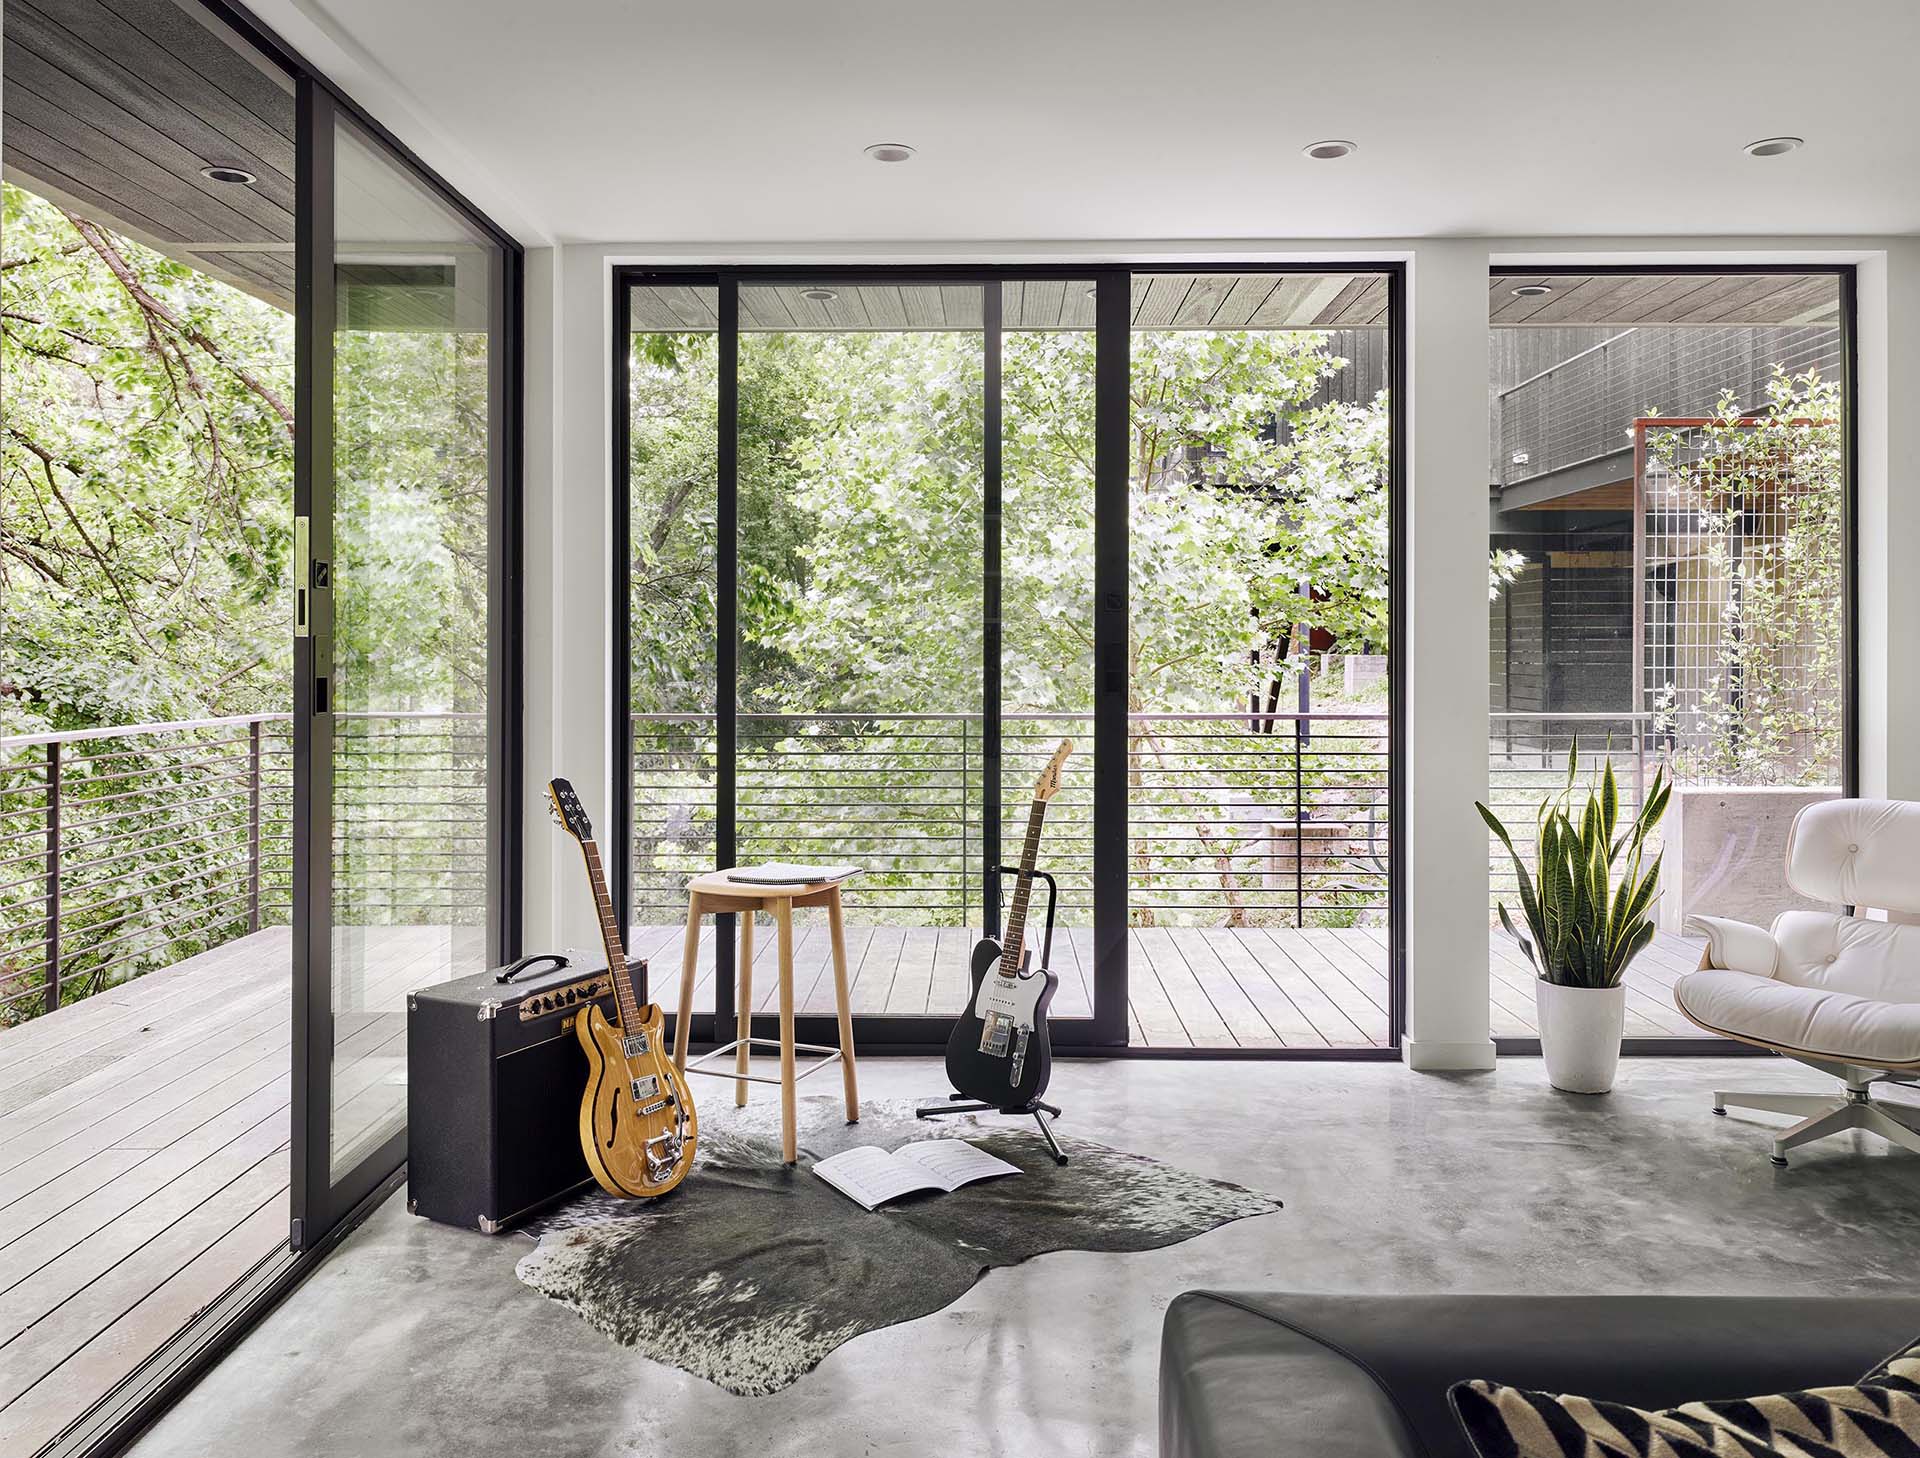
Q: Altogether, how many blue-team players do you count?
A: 0